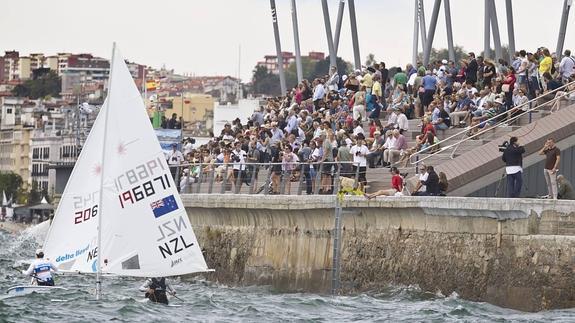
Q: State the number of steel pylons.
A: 13